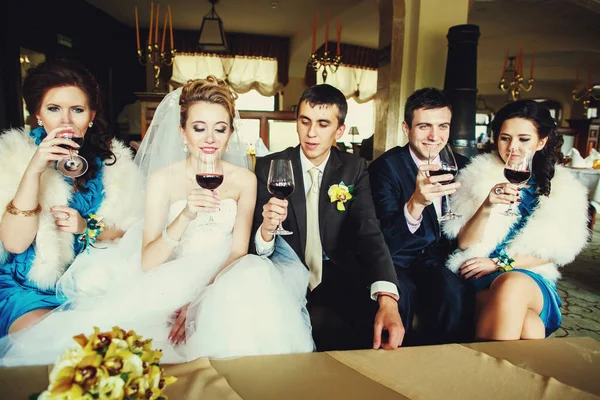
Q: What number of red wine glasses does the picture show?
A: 5